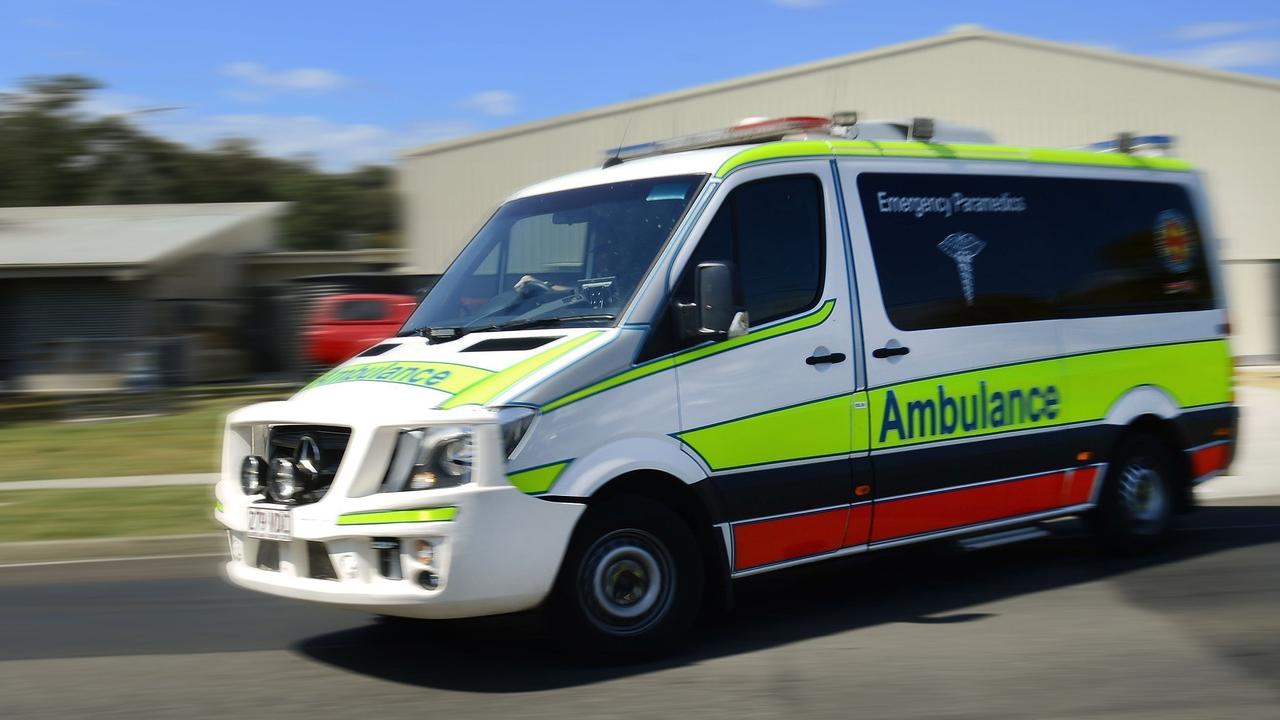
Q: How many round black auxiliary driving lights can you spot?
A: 2